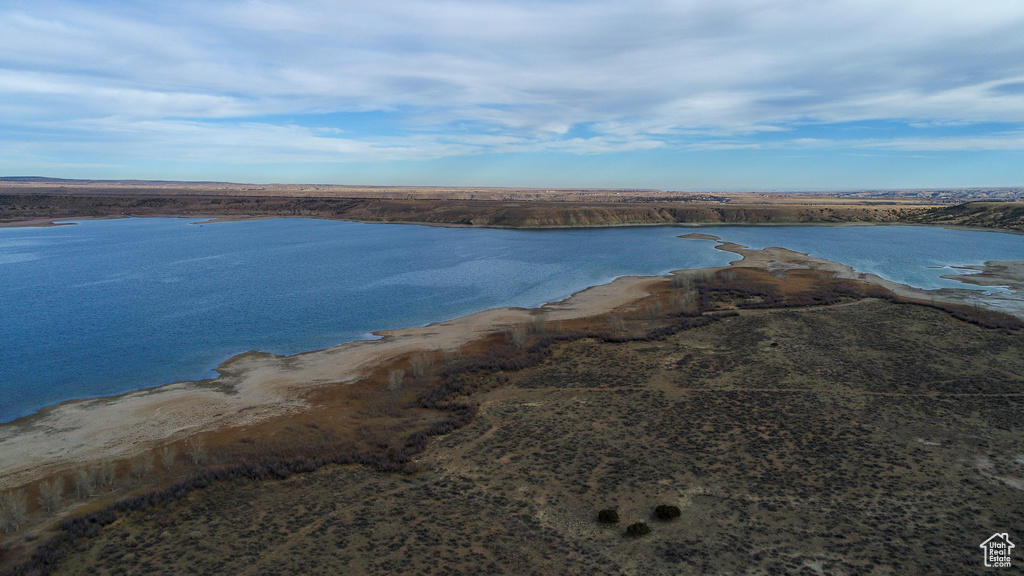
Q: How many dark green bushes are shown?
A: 3